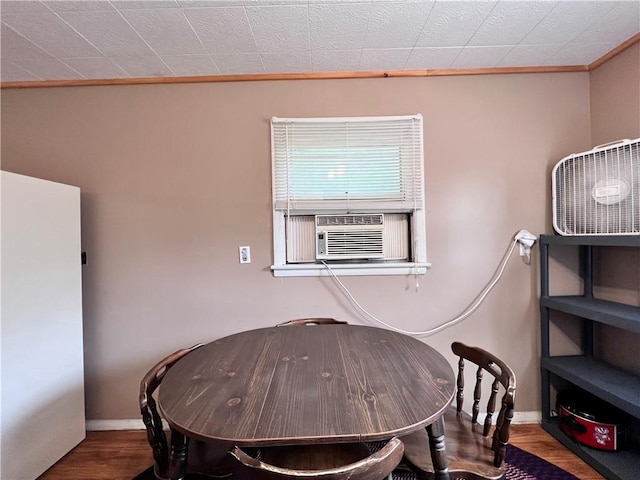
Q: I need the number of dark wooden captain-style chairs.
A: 4